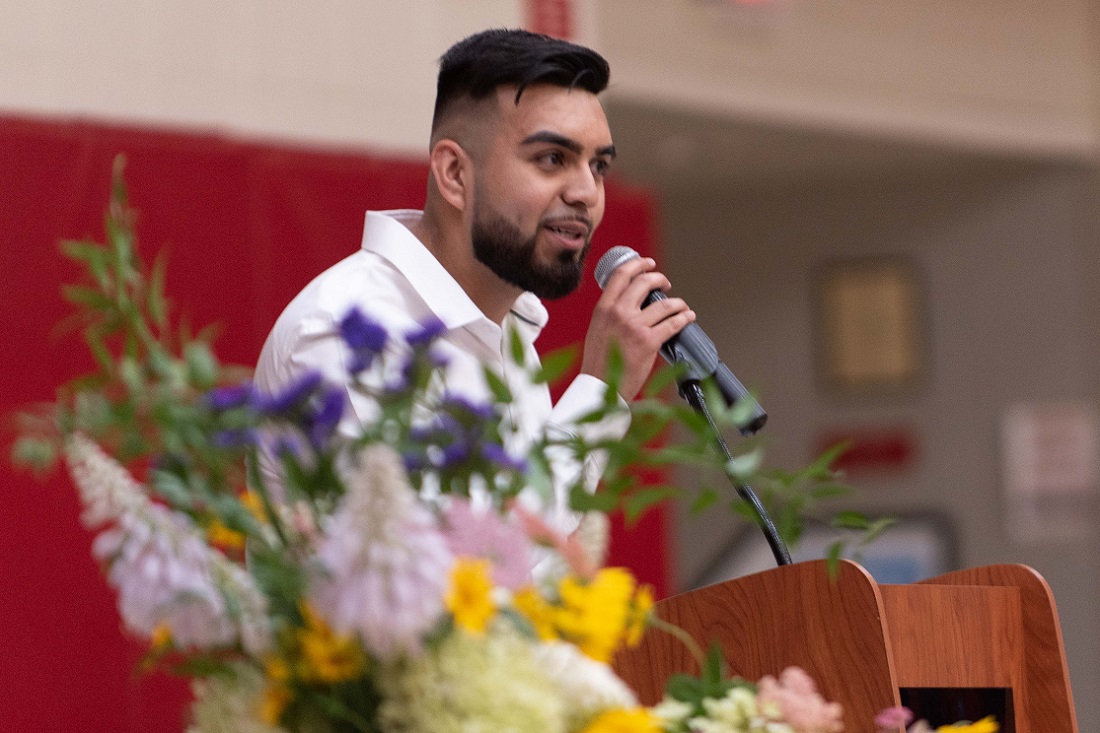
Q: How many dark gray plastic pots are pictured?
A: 0